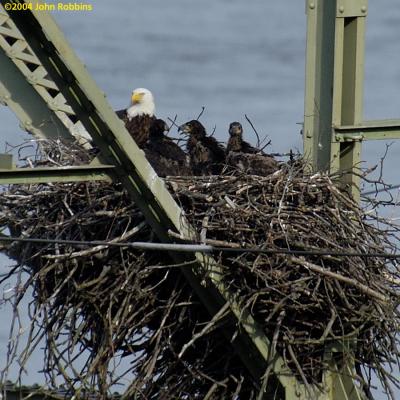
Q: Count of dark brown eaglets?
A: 3